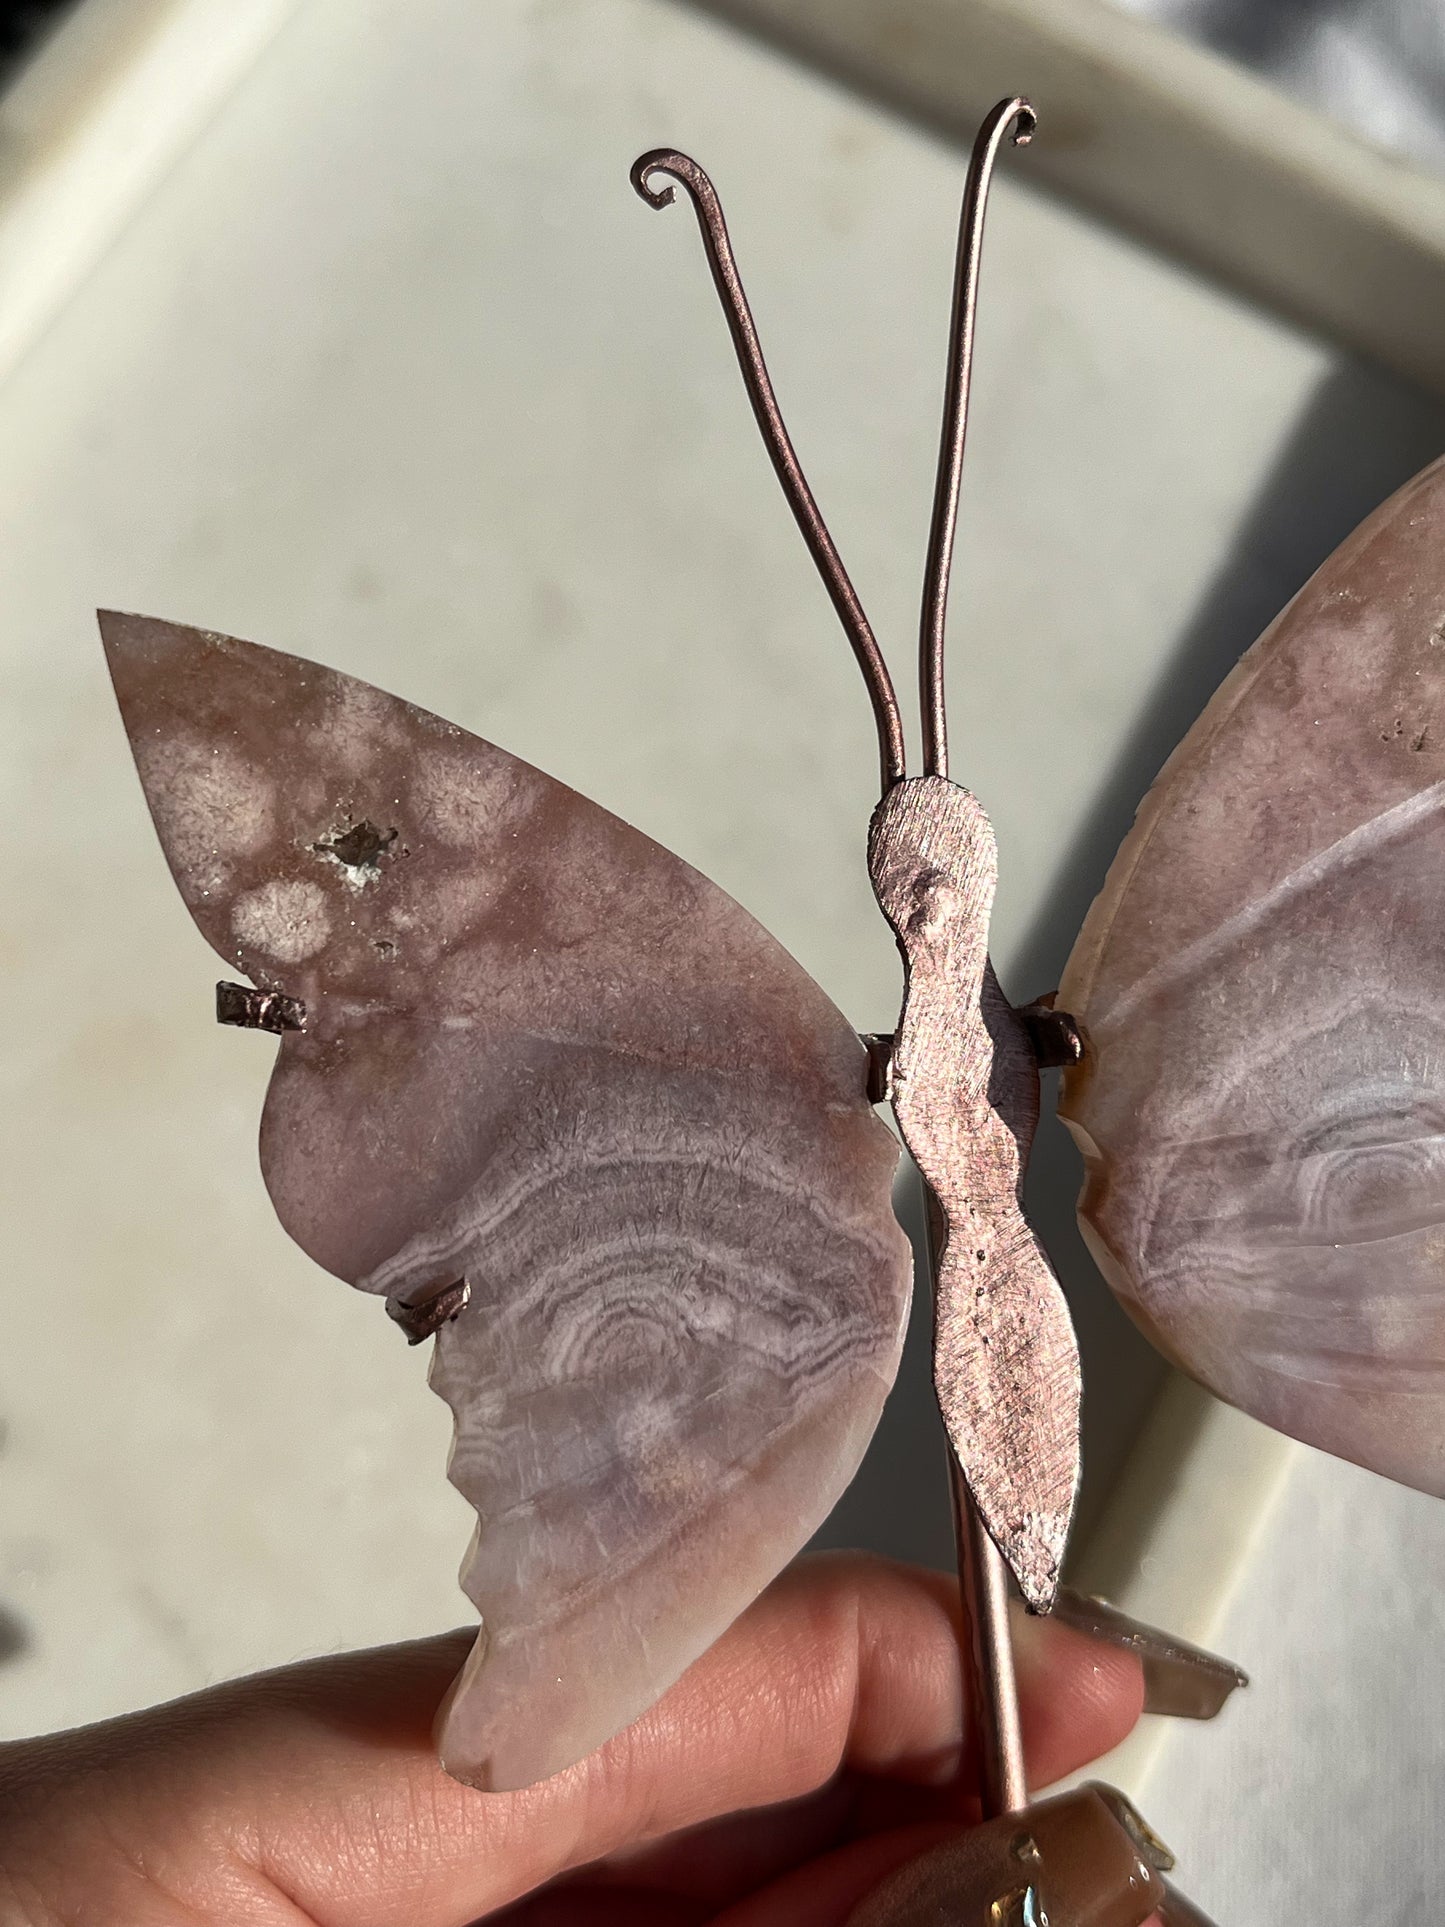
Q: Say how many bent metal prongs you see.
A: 4